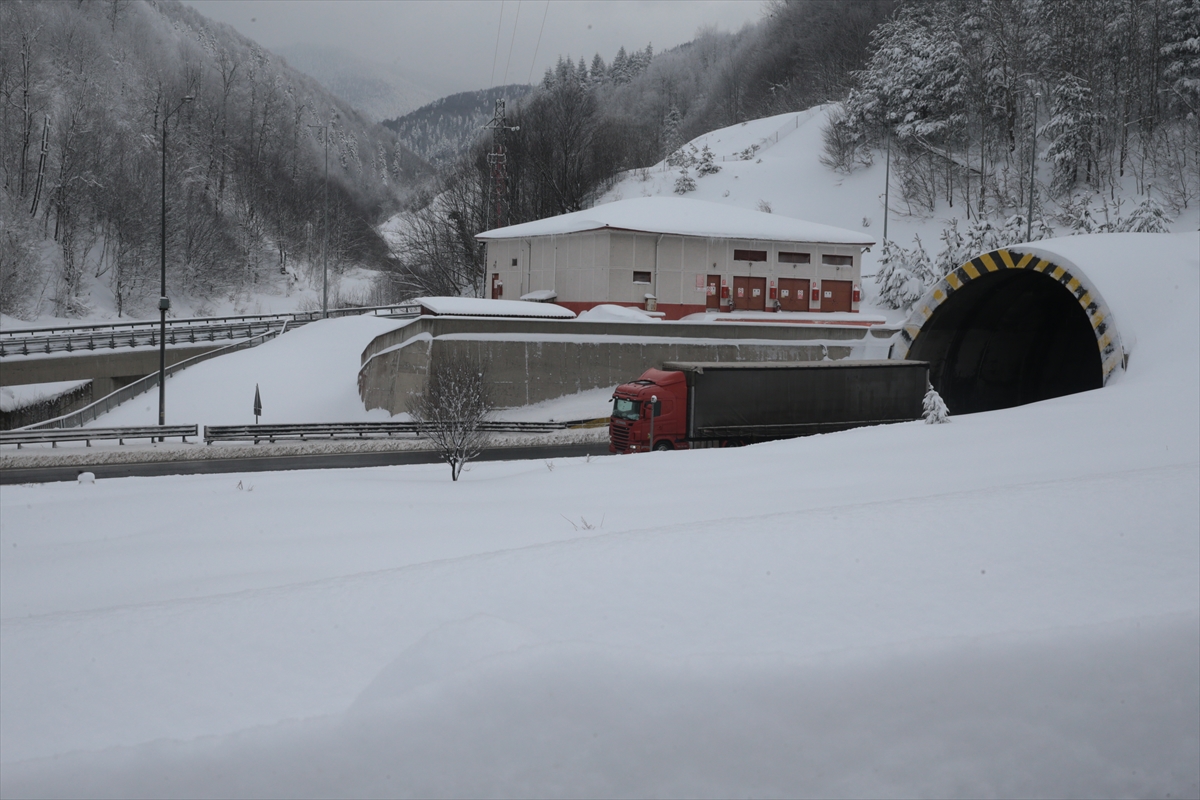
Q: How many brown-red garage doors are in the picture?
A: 3